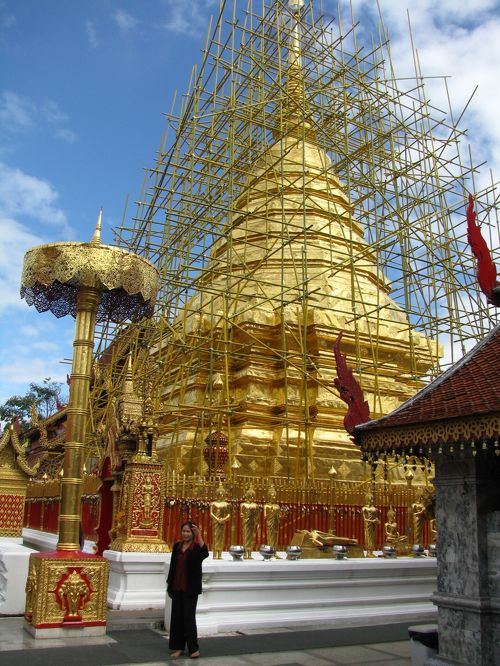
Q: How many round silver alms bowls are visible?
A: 7